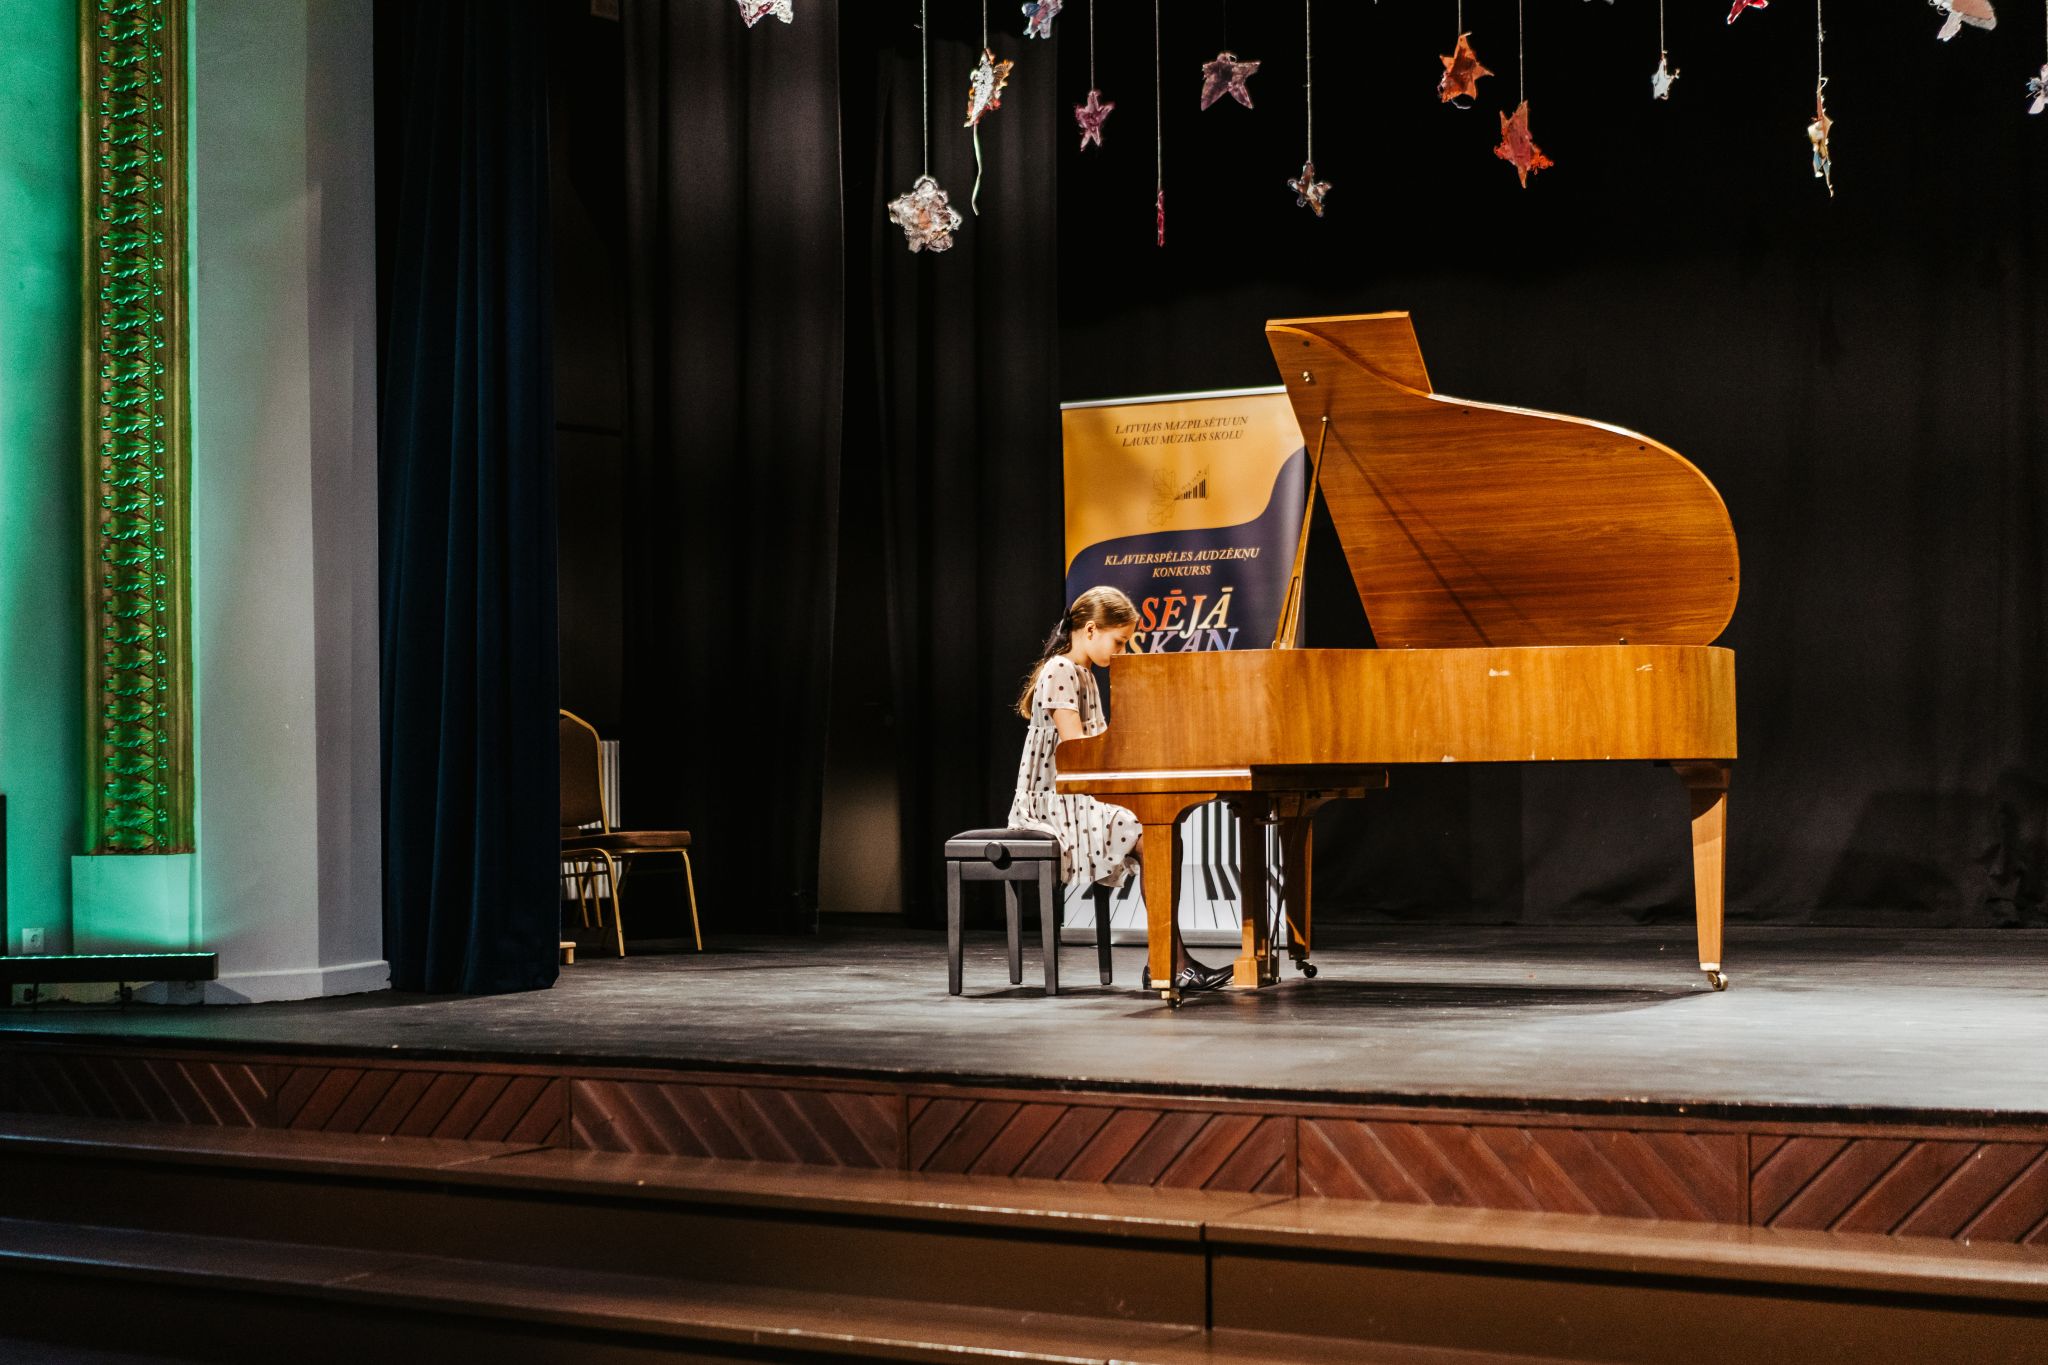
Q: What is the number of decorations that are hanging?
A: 15